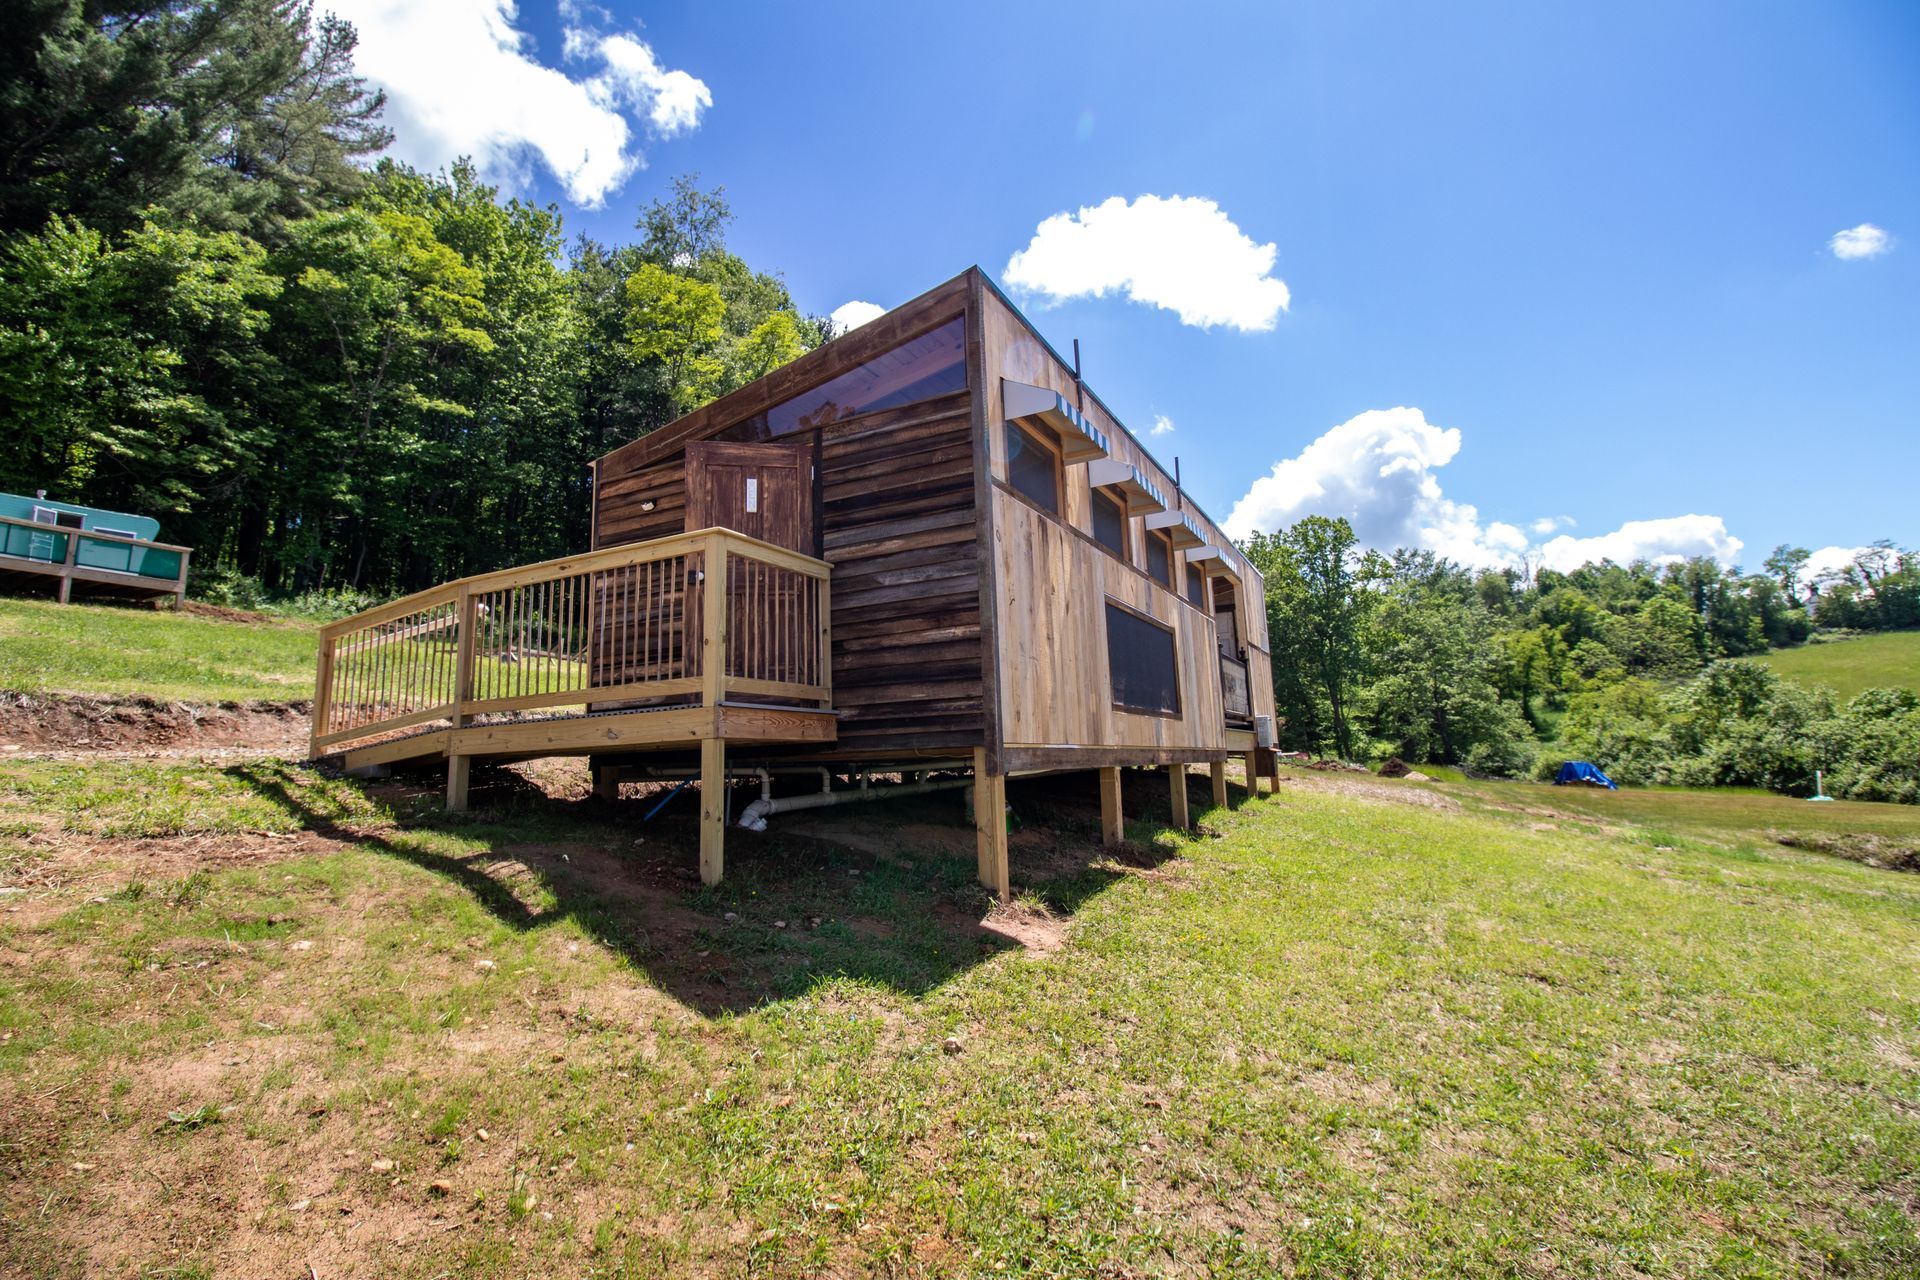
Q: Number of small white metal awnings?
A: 4